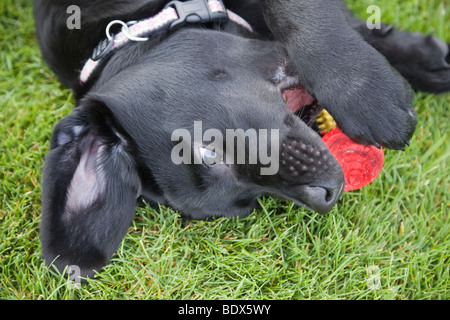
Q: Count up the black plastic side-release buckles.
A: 1